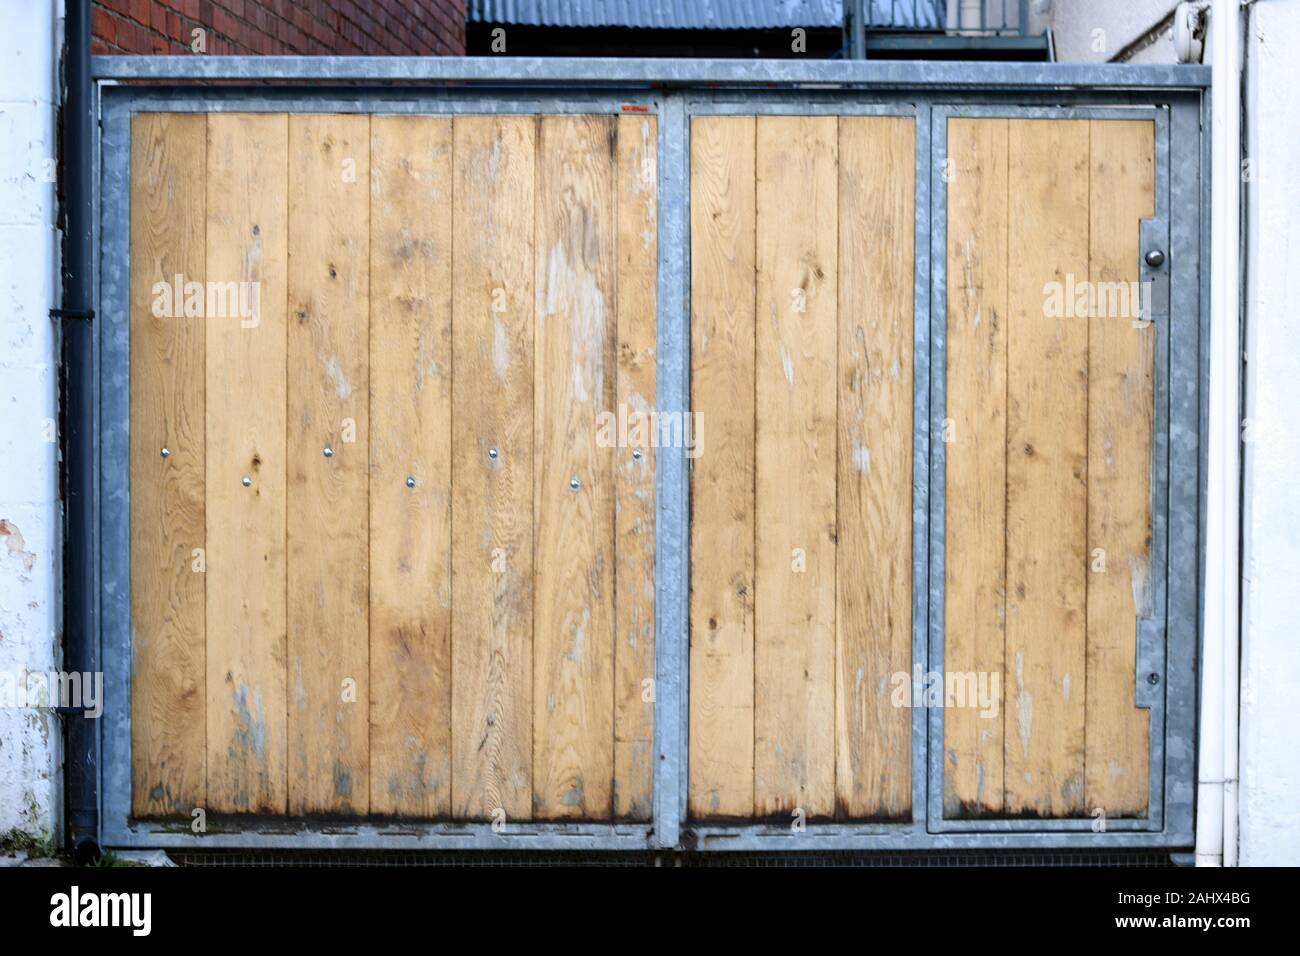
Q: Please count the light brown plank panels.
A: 13